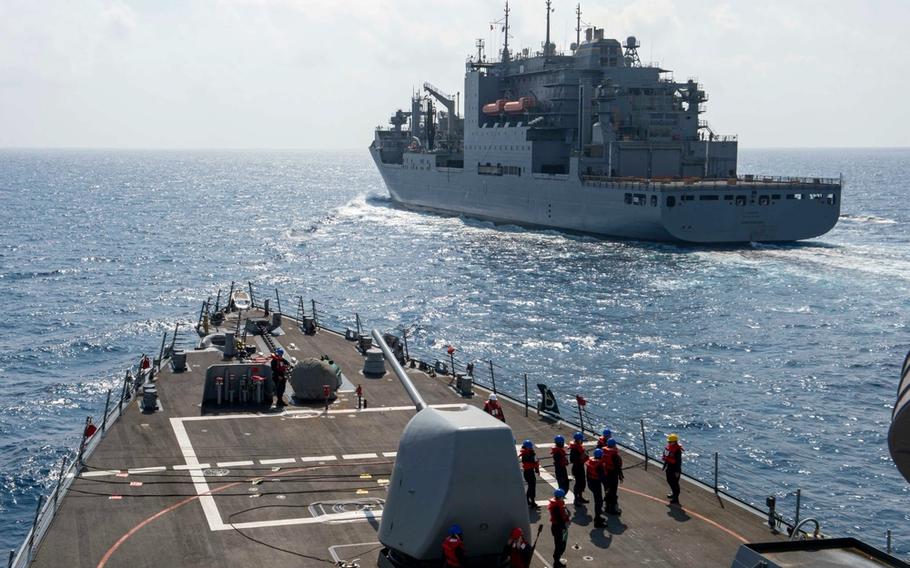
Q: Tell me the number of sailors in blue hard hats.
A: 9